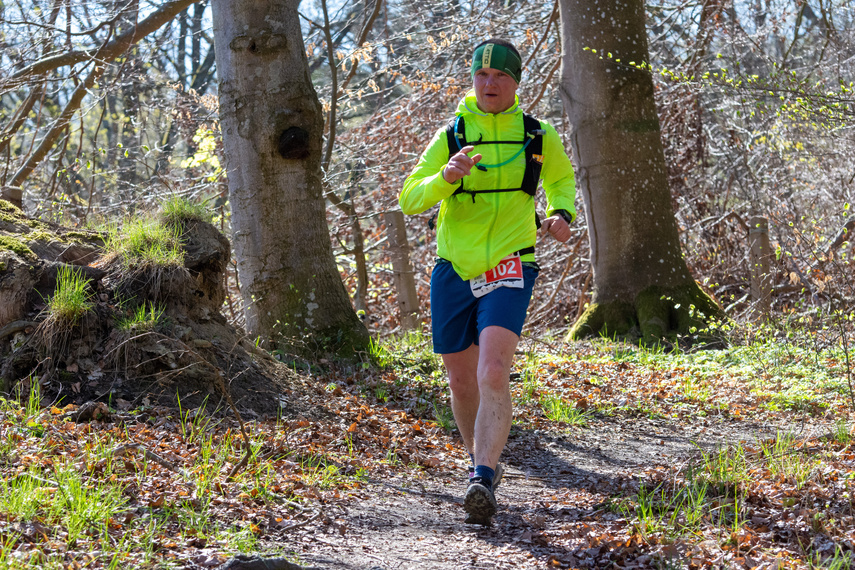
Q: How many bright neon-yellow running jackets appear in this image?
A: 1